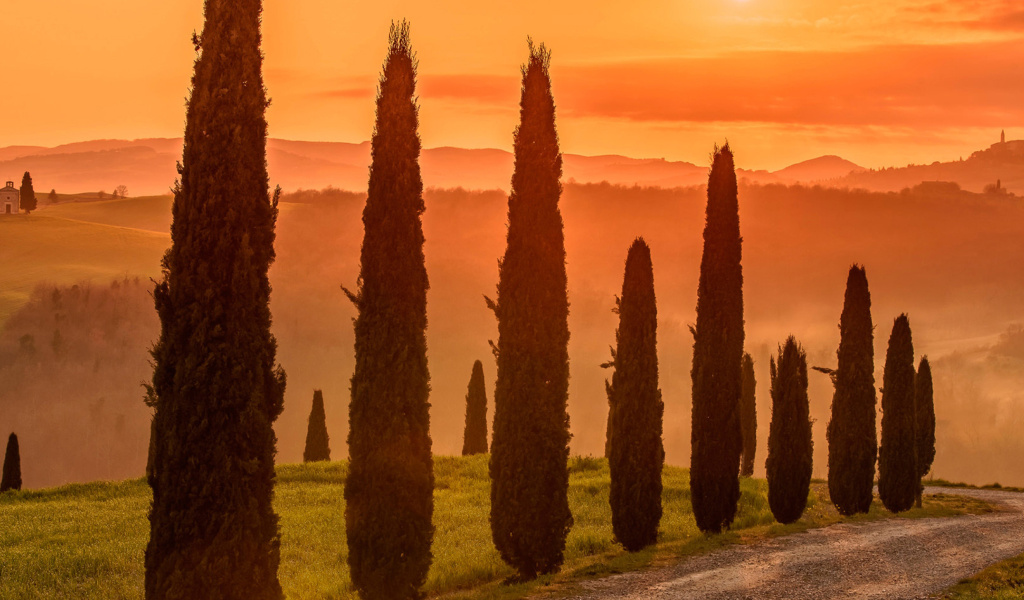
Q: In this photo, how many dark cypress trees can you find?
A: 14